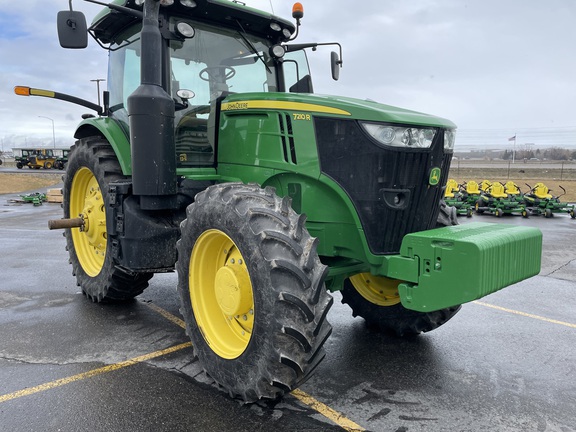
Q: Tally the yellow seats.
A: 7